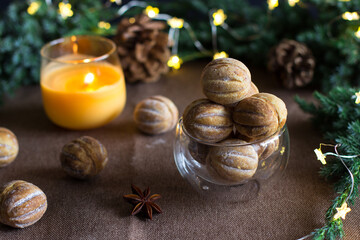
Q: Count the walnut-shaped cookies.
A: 10